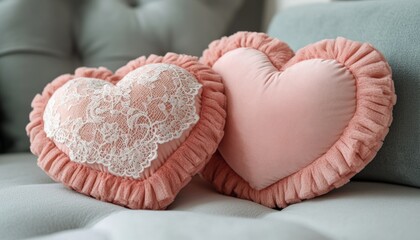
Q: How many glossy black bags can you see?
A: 0